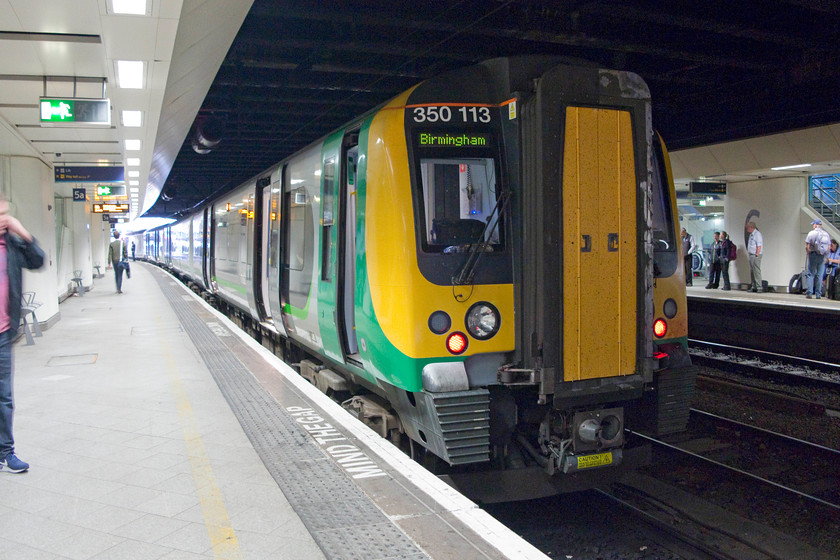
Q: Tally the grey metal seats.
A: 3